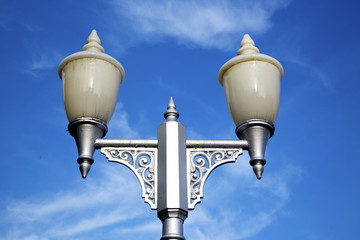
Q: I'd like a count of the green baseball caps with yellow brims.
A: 0